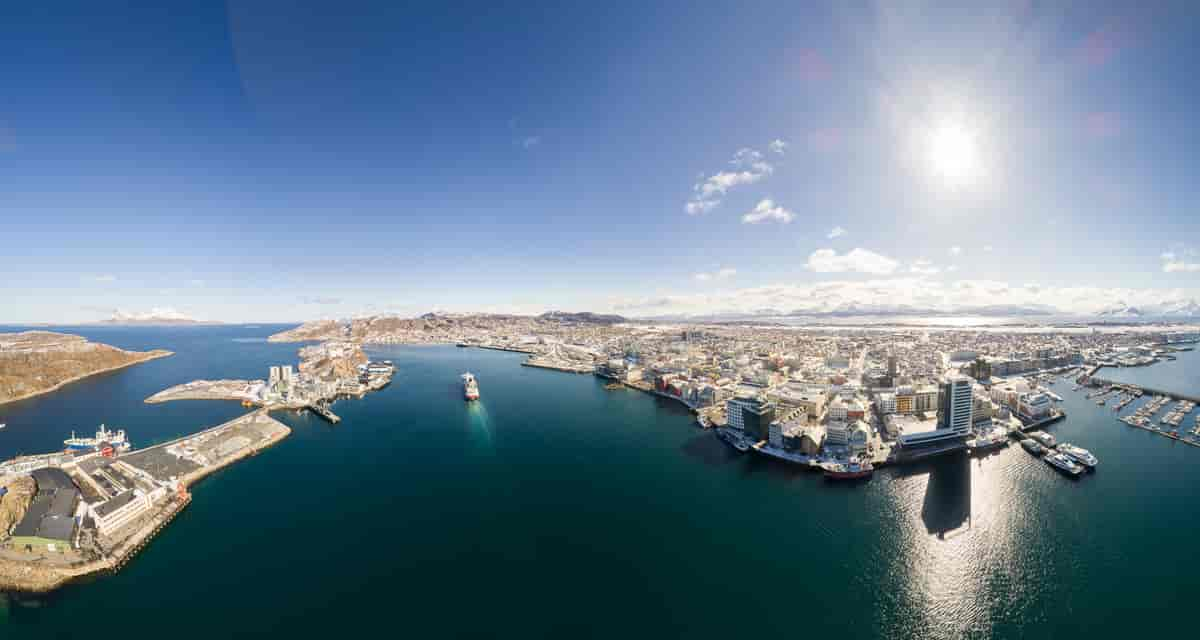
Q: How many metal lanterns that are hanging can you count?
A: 0